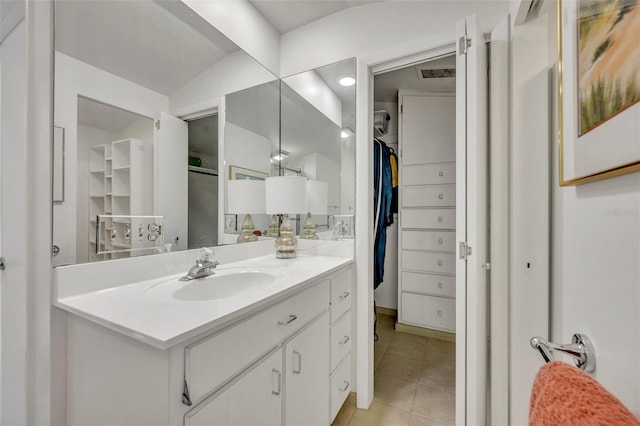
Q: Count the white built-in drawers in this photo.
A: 11